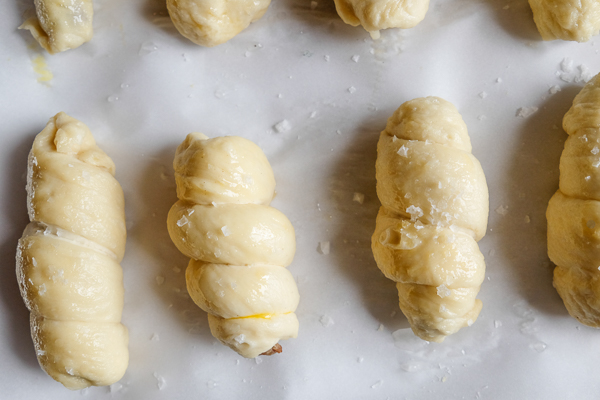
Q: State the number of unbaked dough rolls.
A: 8